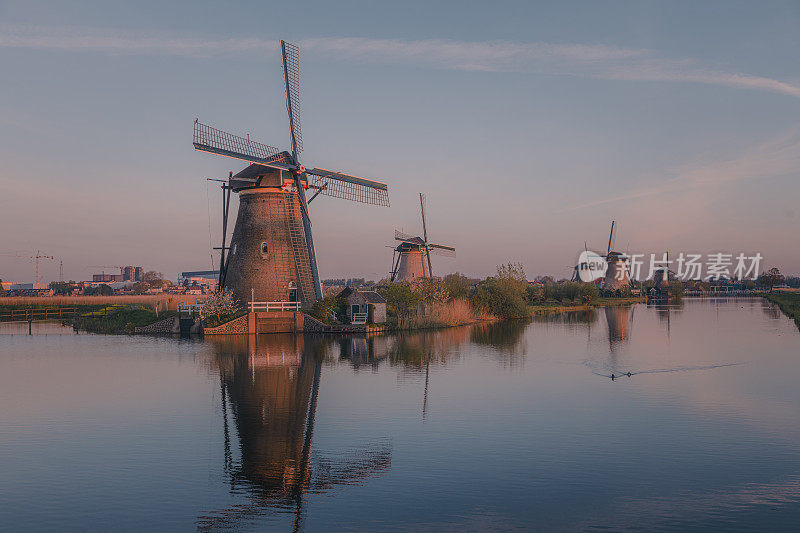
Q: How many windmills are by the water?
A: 5